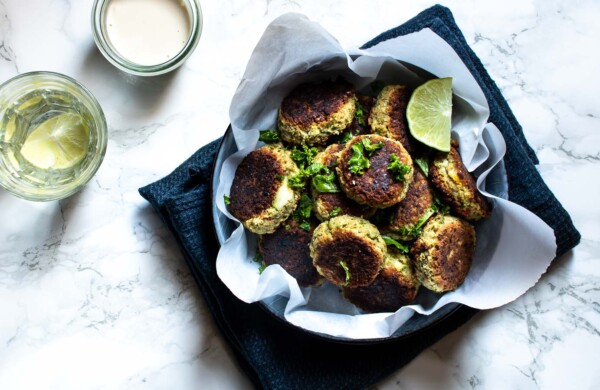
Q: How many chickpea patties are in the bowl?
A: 12